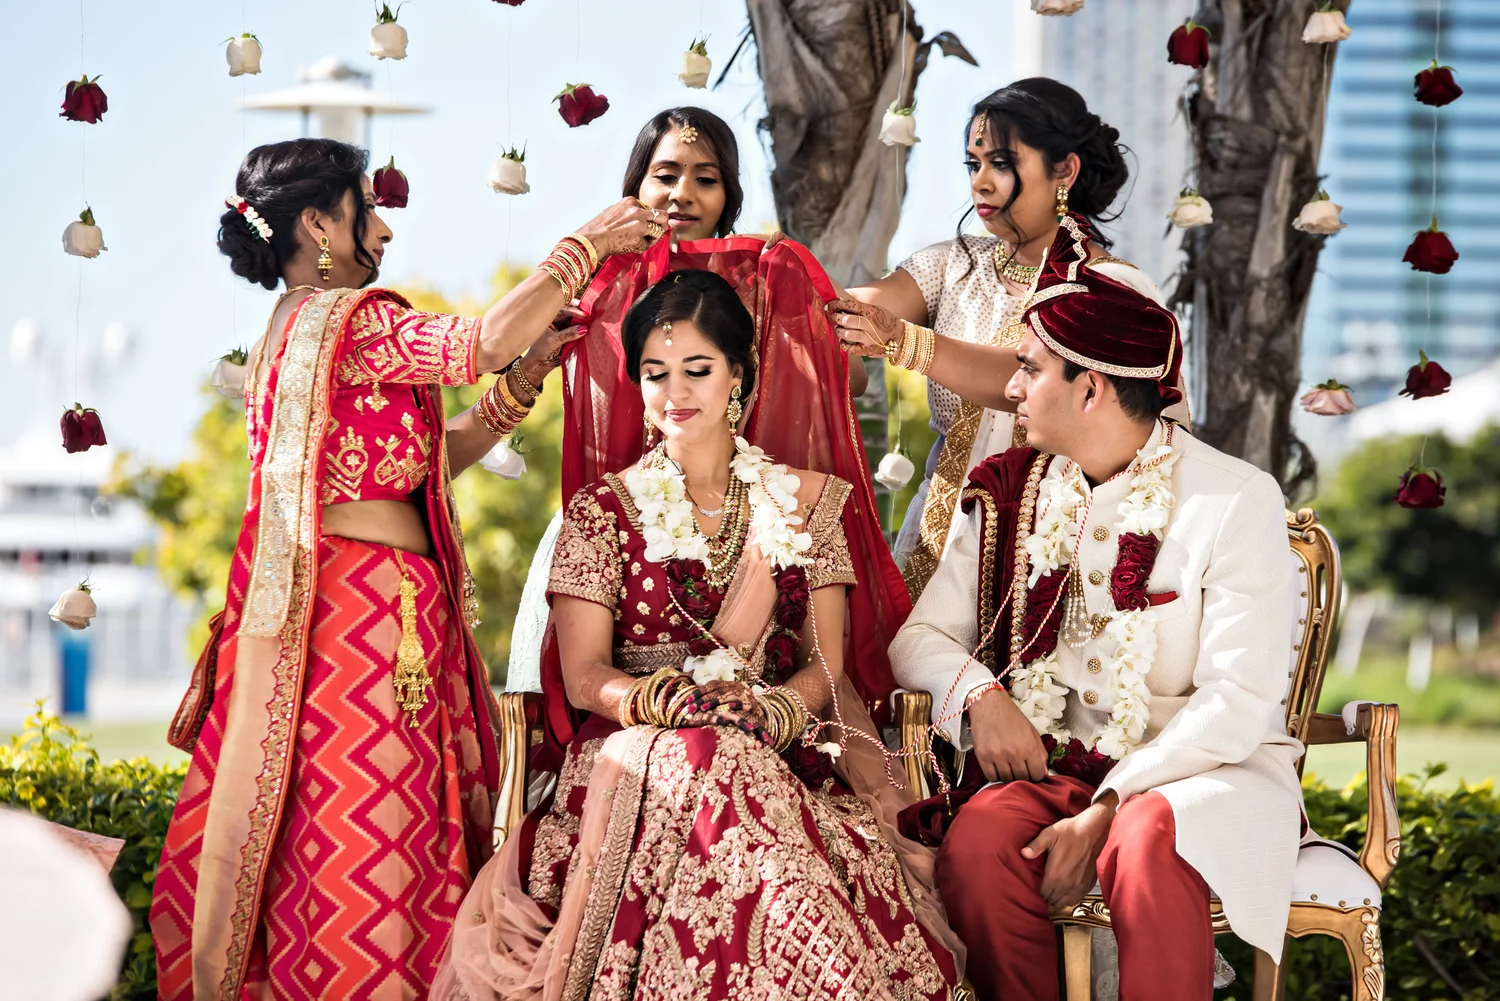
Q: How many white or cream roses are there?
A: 15